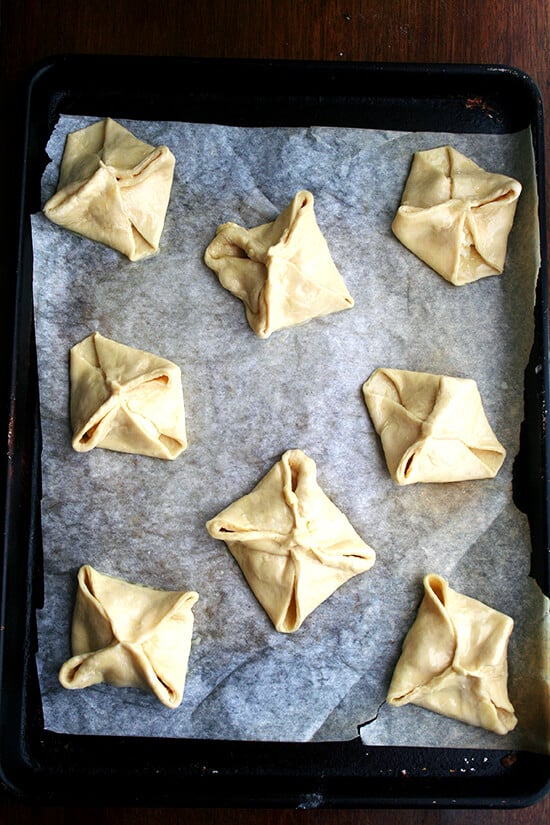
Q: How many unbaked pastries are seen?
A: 8